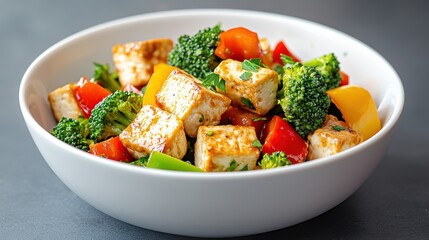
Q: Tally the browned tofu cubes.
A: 7